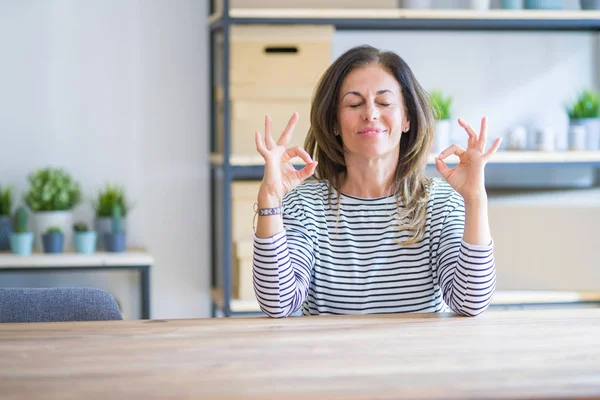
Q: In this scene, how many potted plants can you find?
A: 9